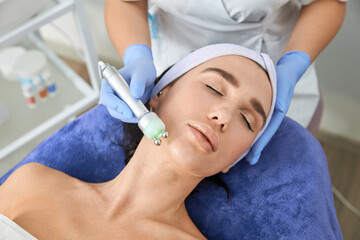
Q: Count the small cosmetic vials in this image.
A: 3